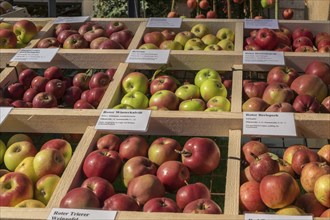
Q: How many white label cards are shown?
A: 11